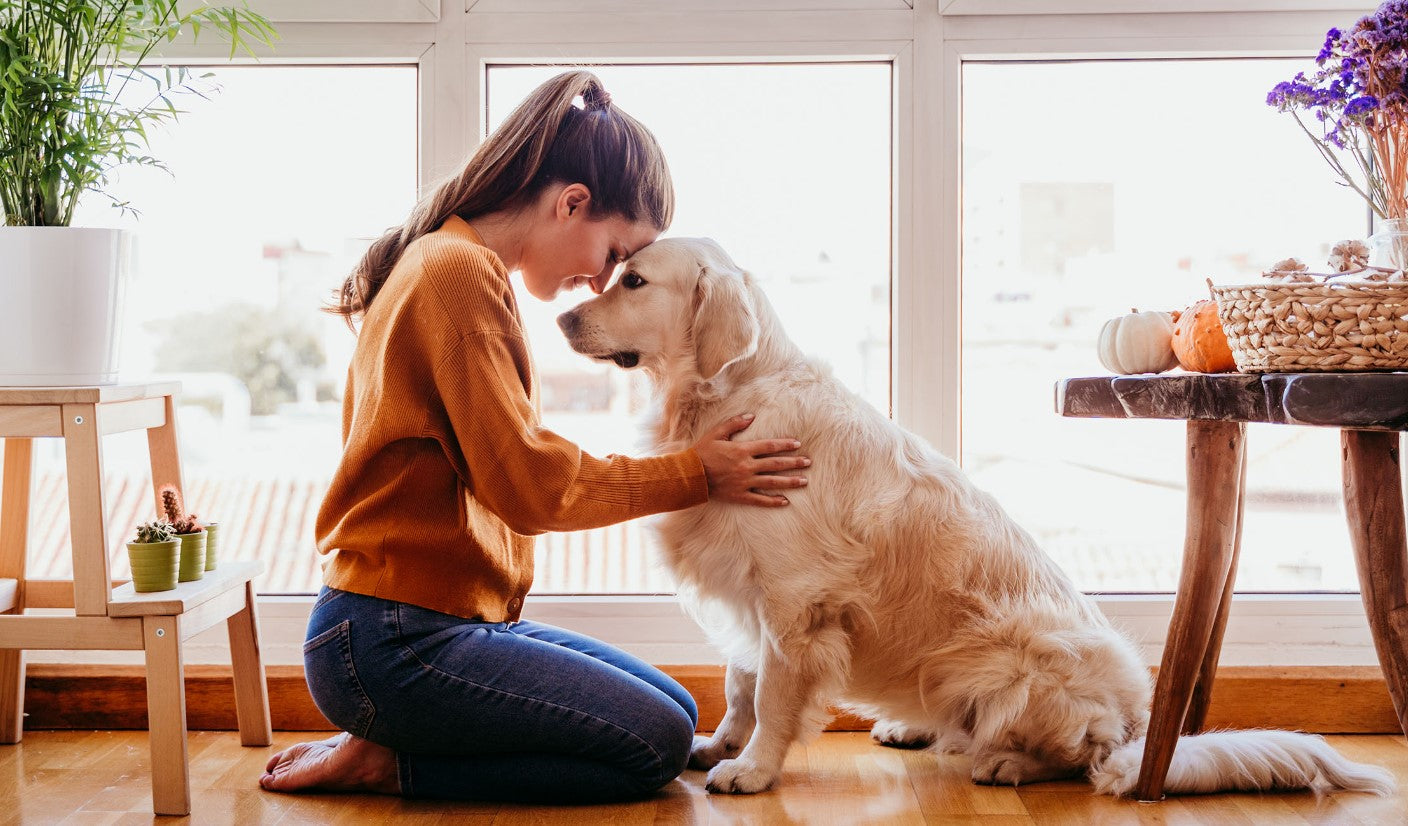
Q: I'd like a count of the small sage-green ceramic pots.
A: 3